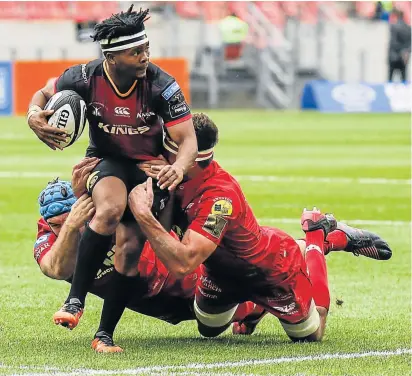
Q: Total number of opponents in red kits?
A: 2